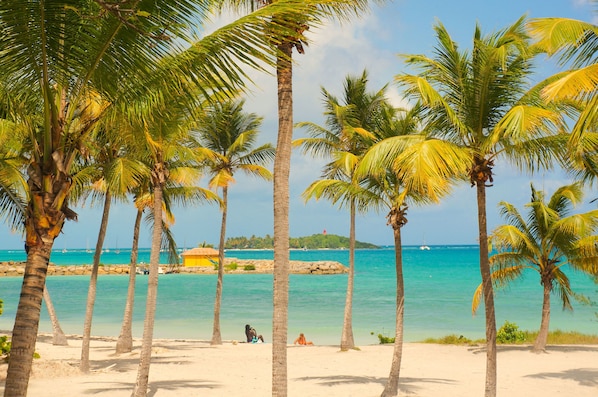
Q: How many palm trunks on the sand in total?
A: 11